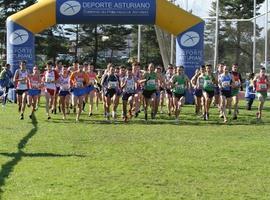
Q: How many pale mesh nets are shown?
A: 1